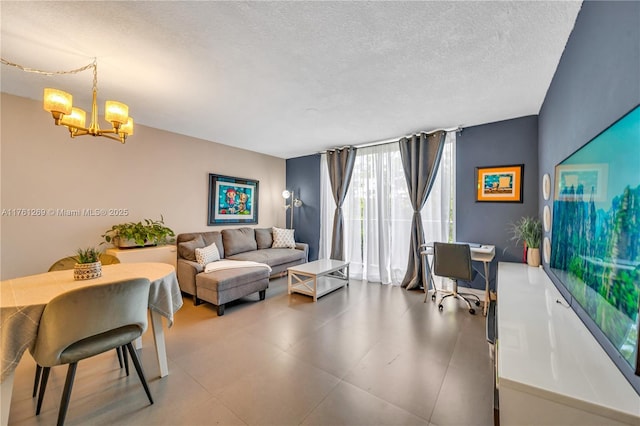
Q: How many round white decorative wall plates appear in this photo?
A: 3